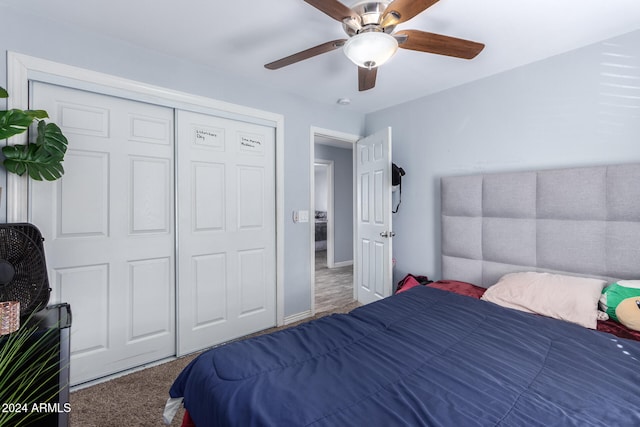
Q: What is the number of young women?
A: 0